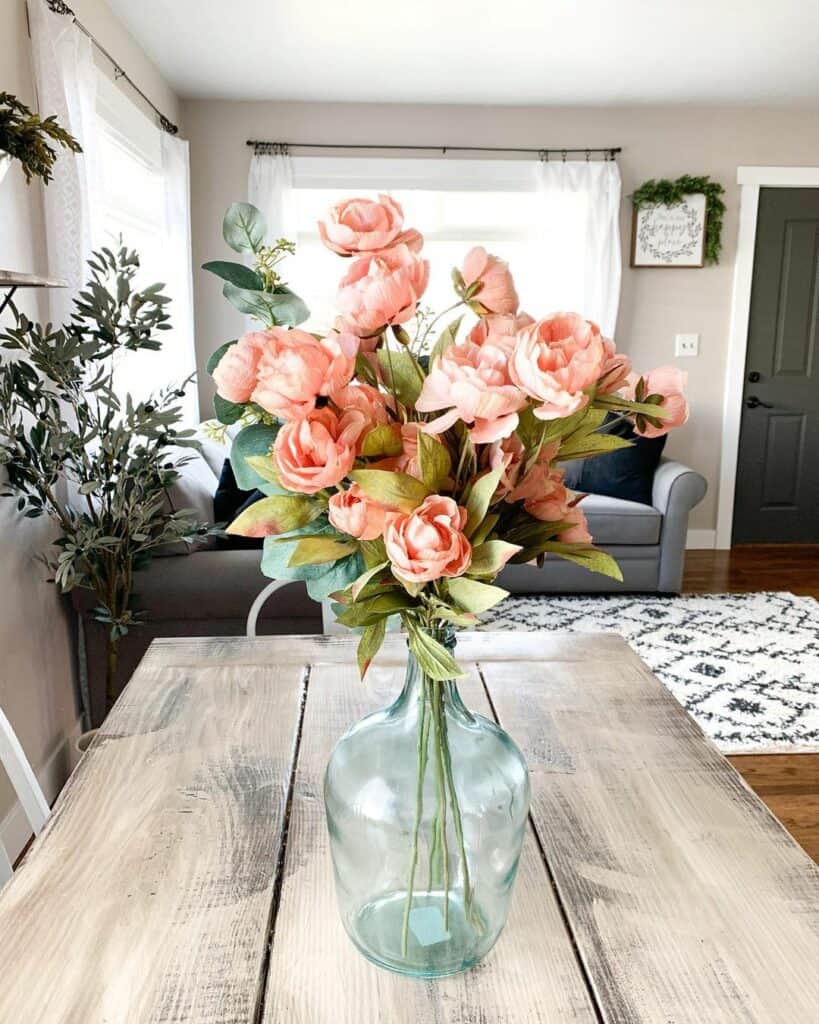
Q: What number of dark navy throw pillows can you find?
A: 2